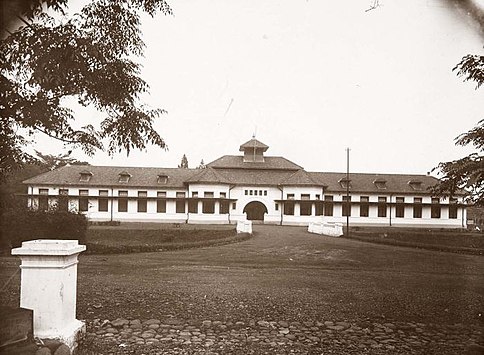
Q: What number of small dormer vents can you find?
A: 6